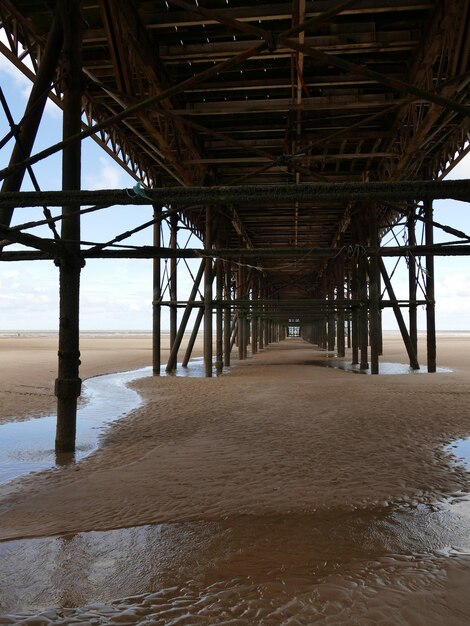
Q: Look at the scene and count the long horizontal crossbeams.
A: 2